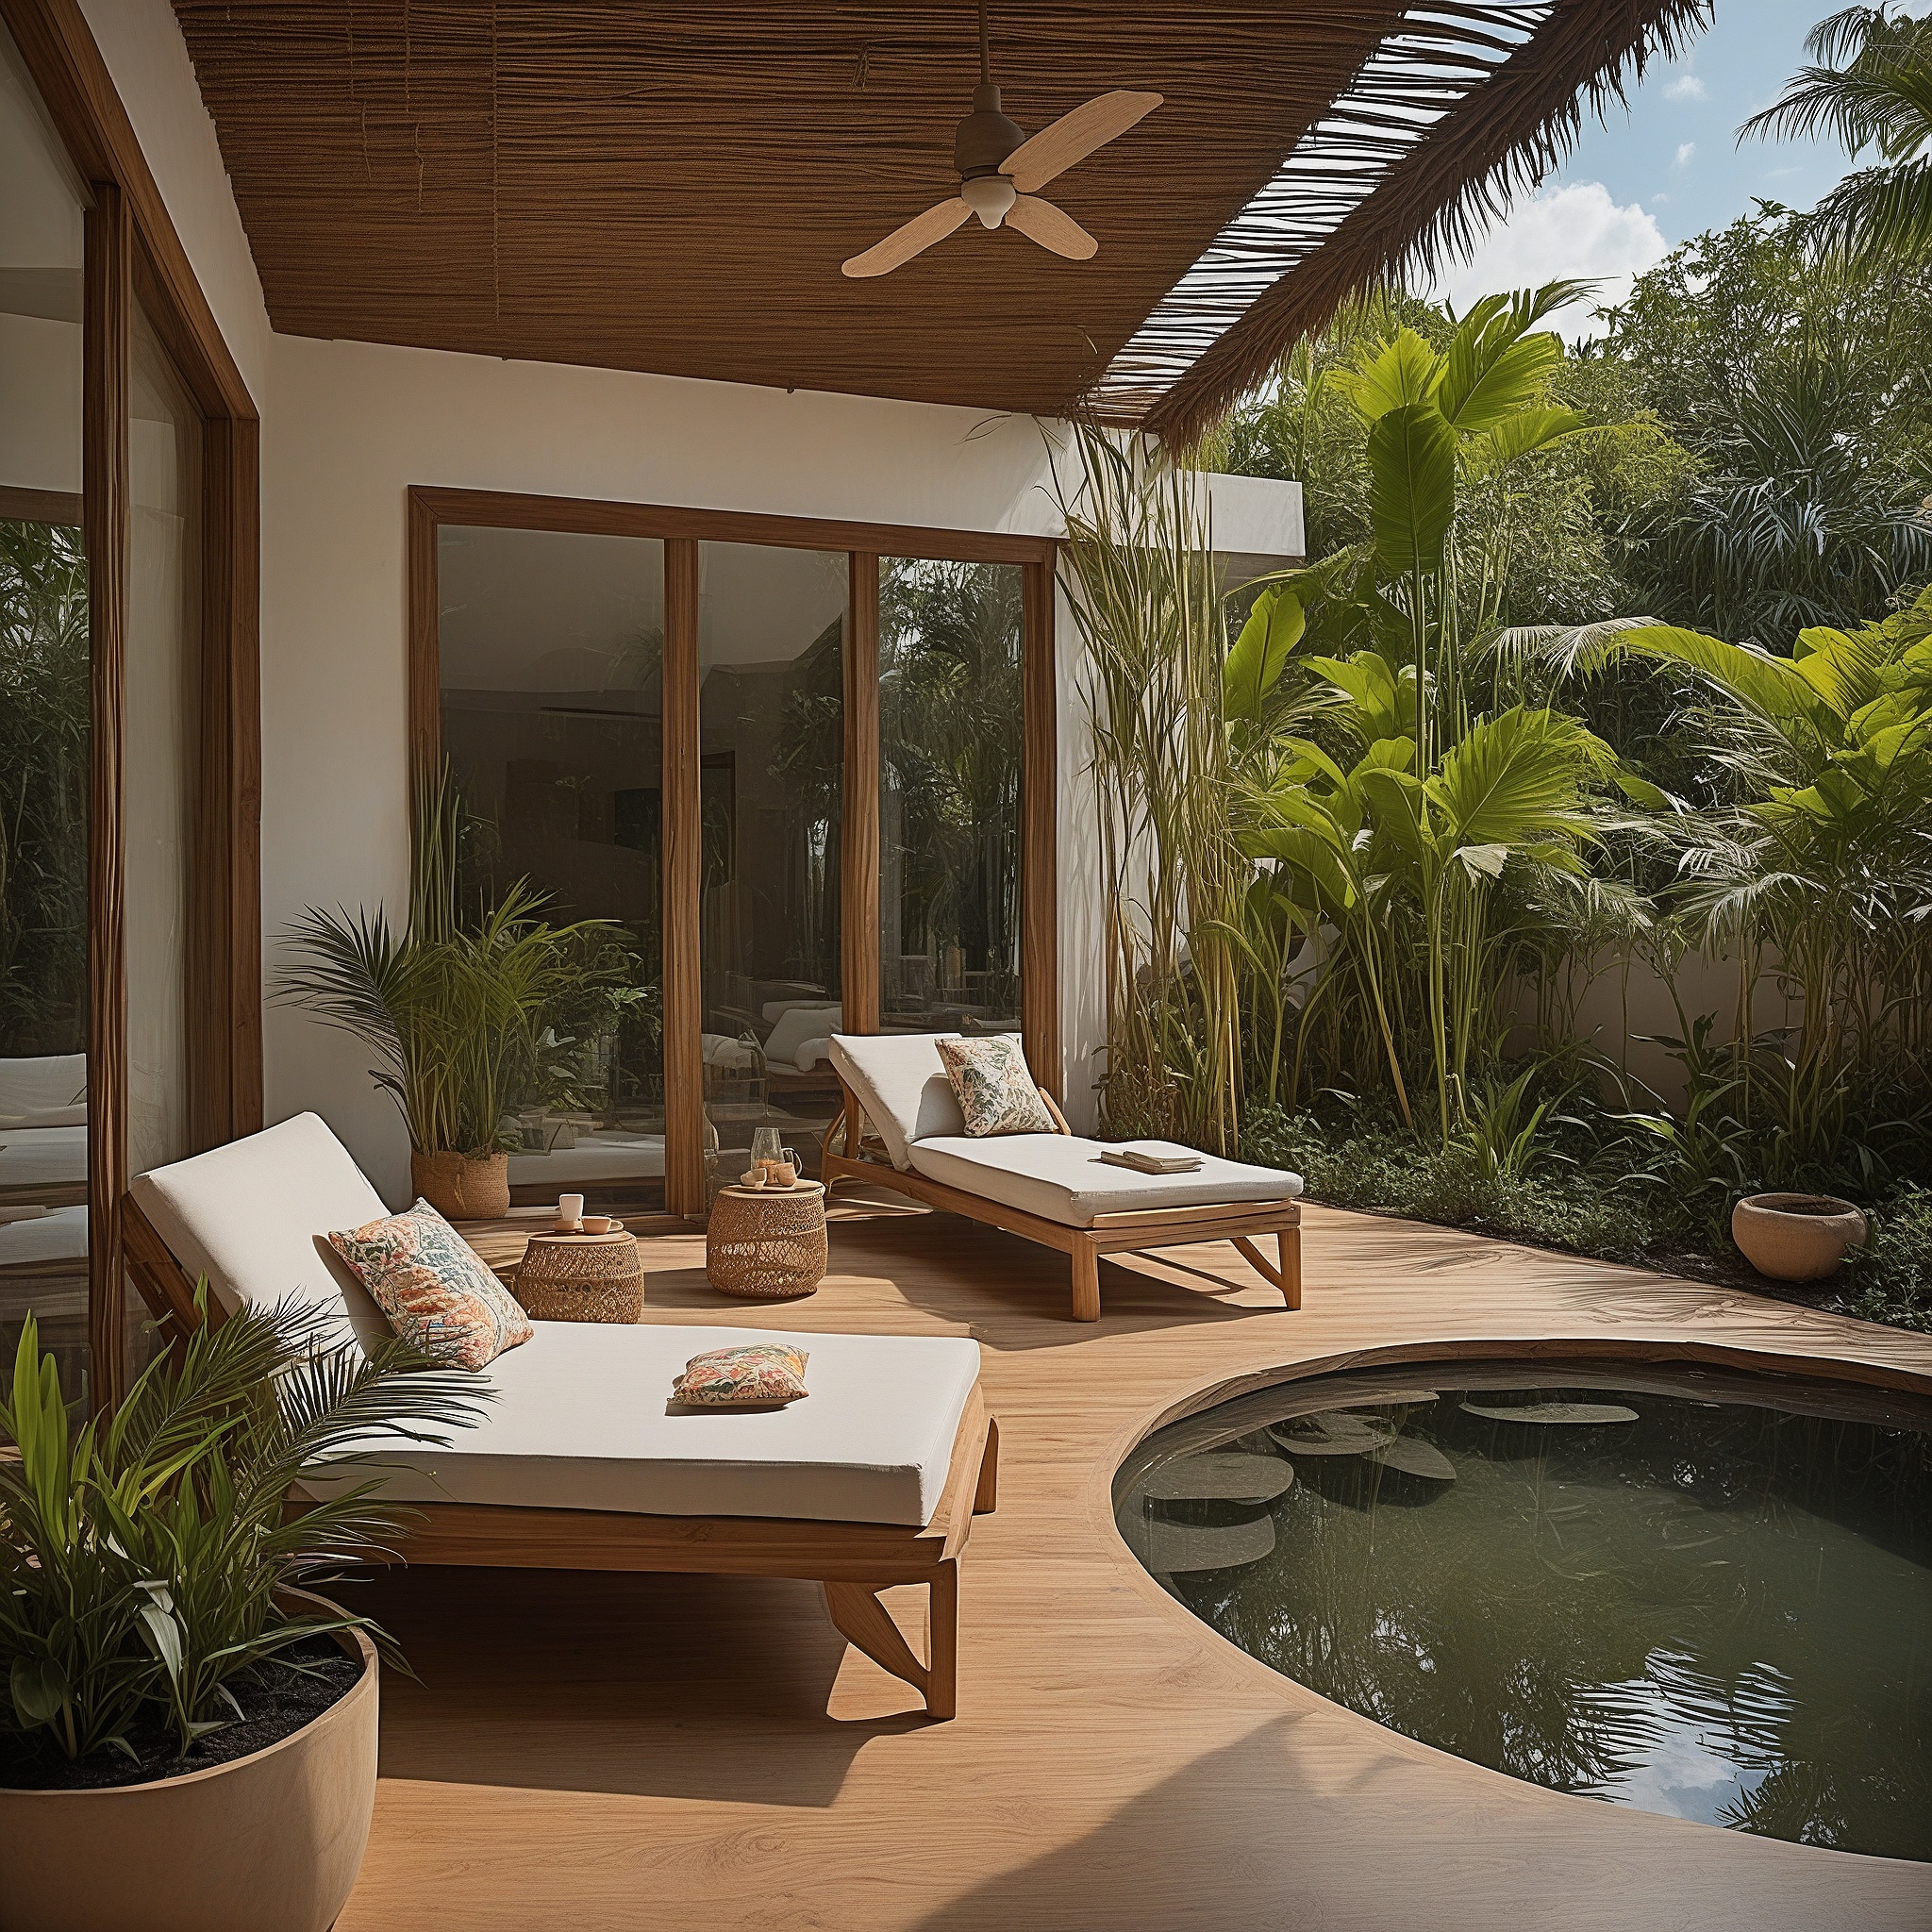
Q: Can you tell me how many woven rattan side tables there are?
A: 2